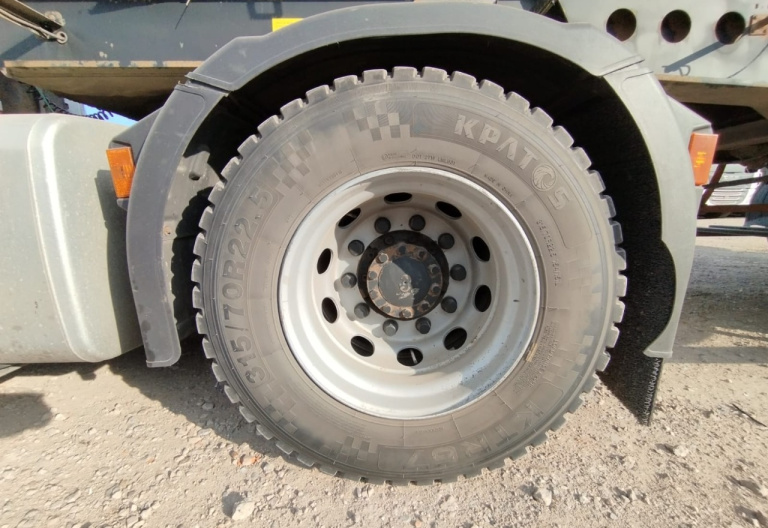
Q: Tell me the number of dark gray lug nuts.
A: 10